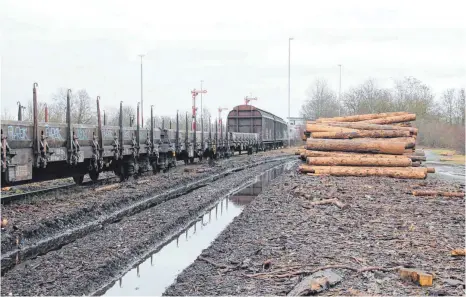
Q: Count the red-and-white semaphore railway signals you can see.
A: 3